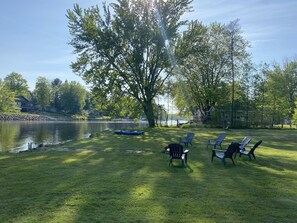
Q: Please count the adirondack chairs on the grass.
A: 6